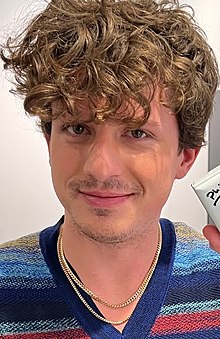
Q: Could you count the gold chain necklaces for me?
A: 2